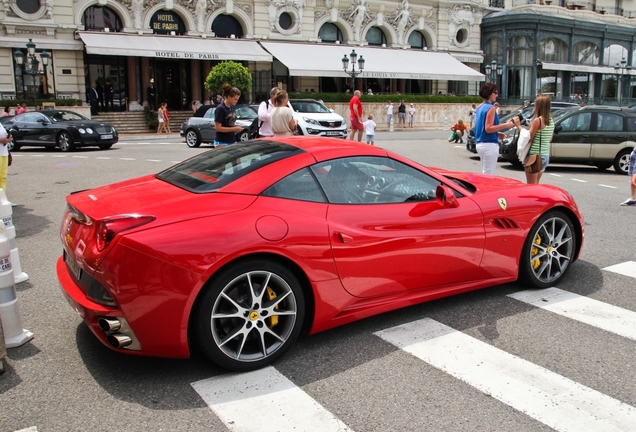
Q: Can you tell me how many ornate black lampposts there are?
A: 4